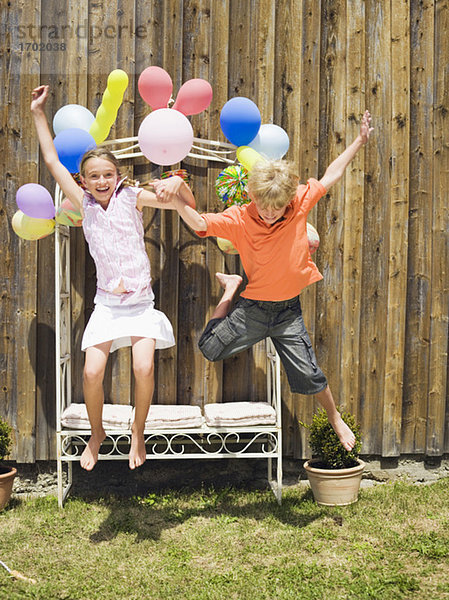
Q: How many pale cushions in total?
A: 3